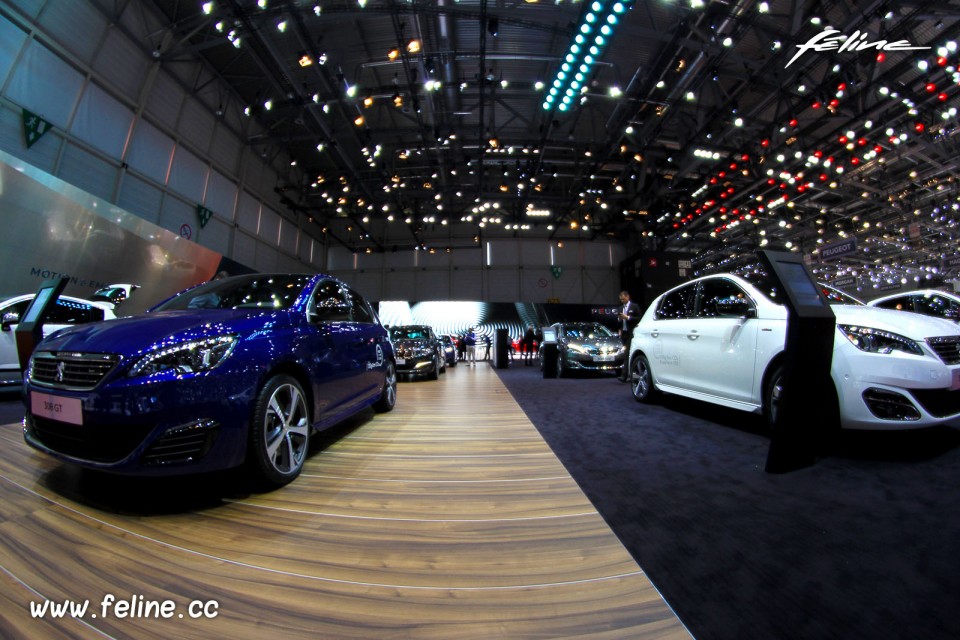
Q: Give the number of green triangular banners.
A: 3